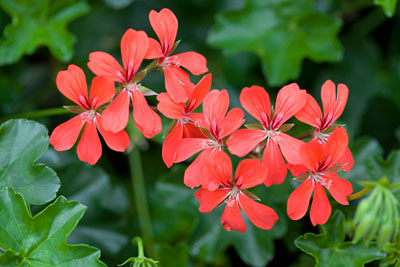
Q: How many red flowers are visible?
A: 9